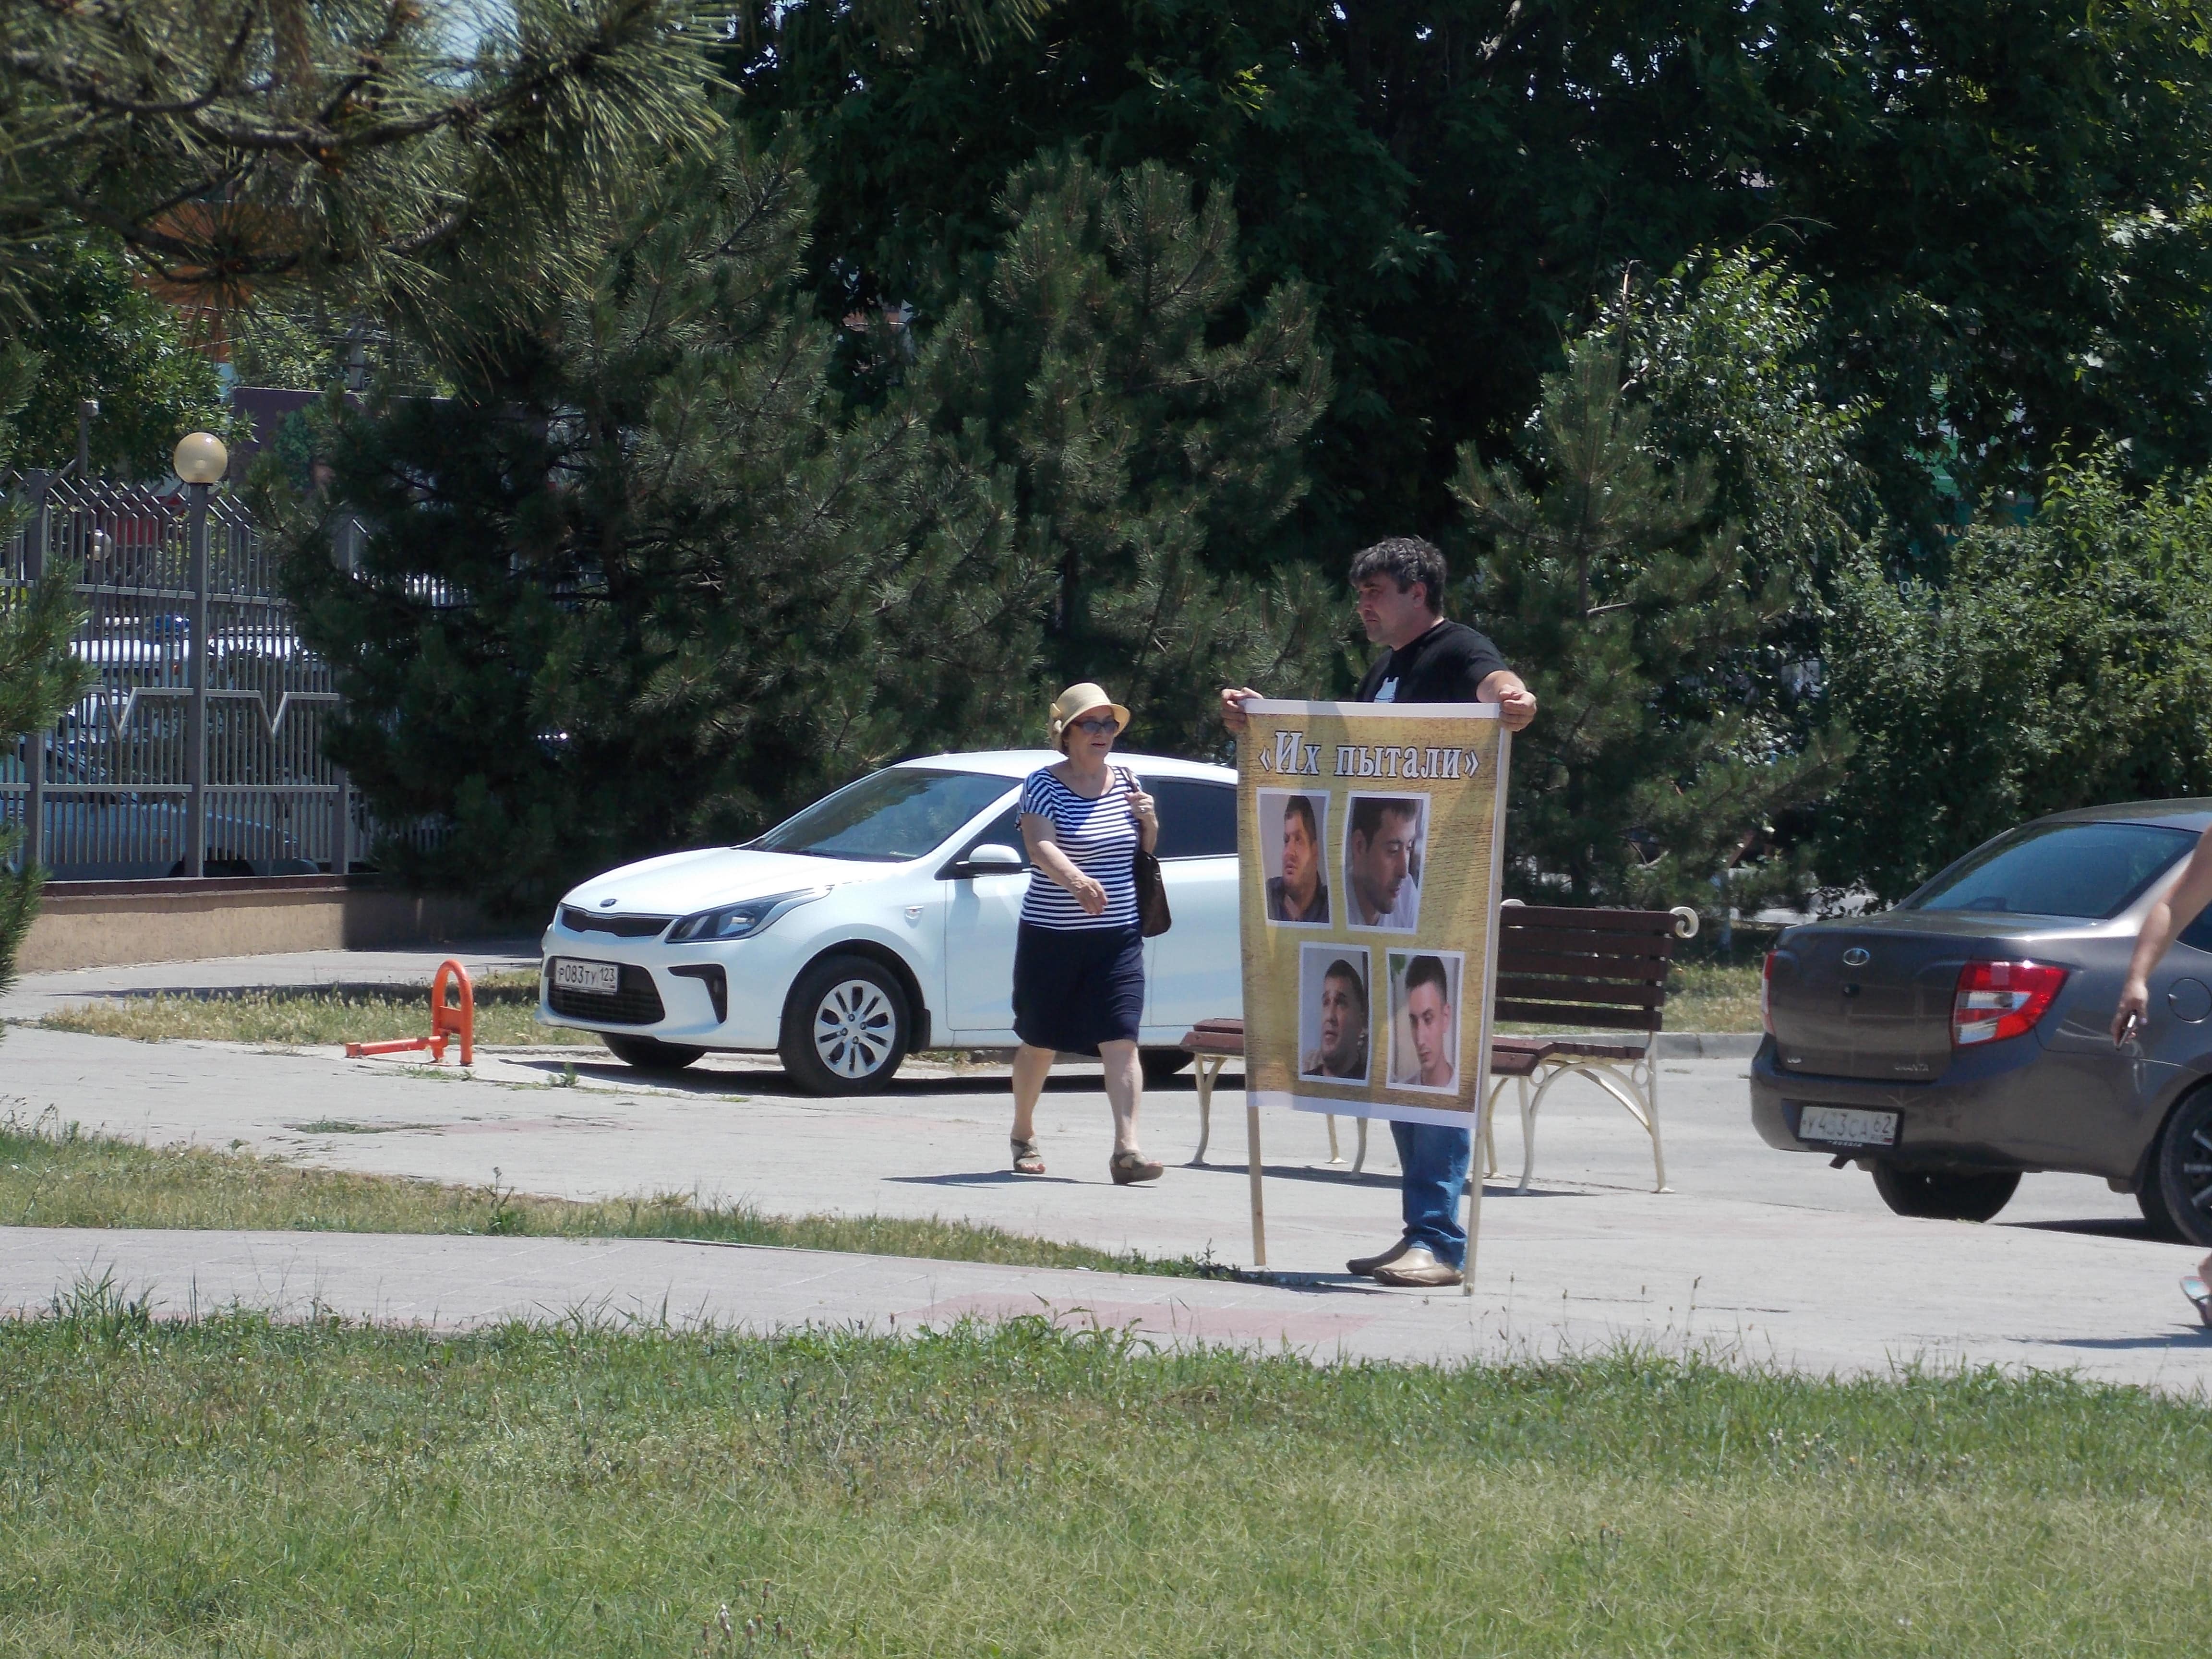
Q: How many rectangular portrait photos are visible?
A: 4